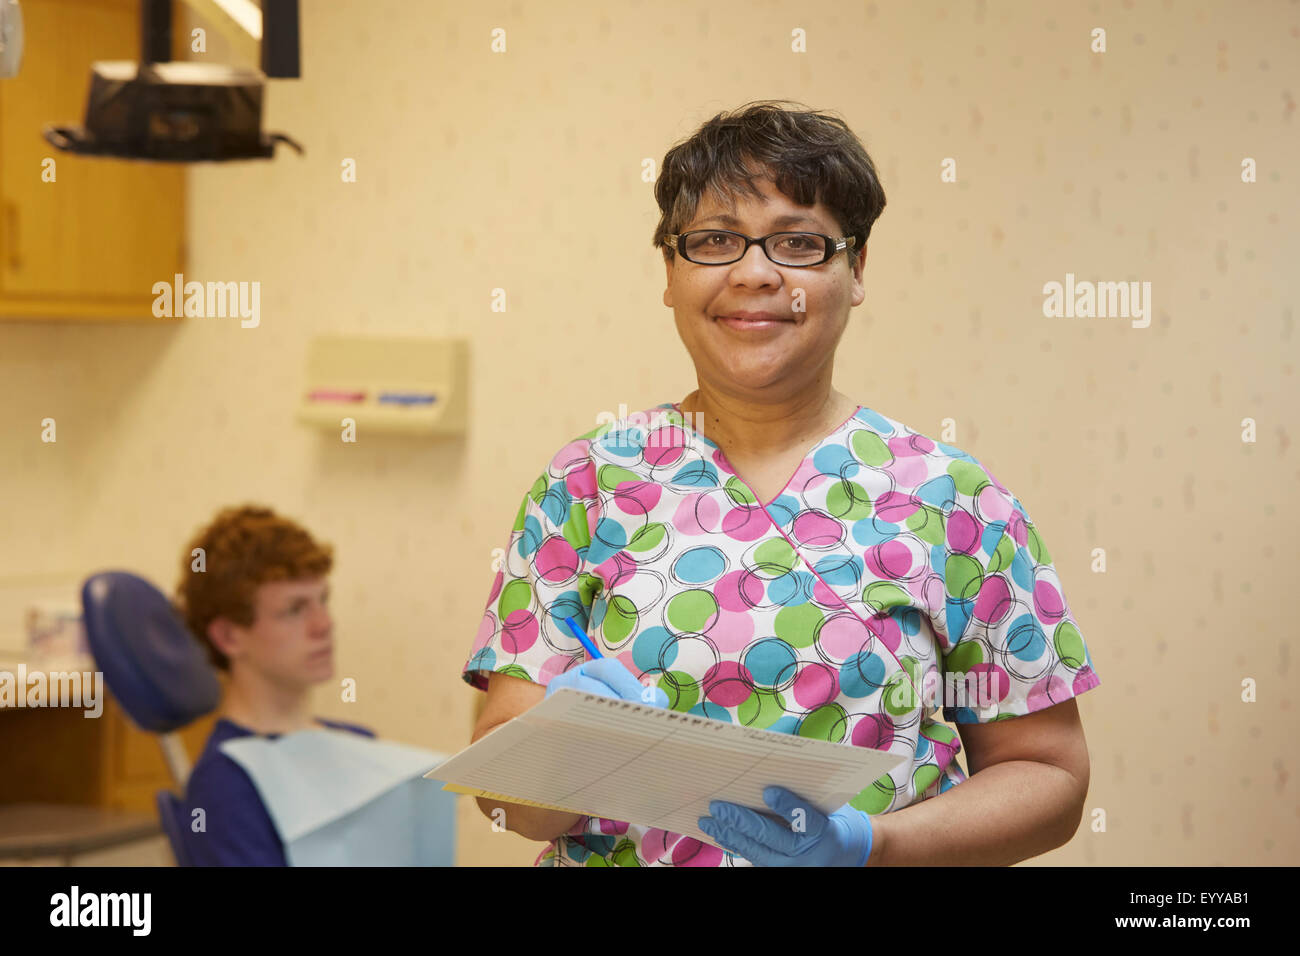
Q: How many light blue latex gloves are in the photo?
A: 2